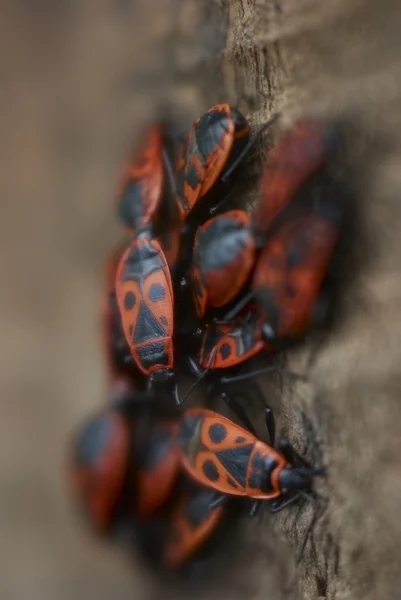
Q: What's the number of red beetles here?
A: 12